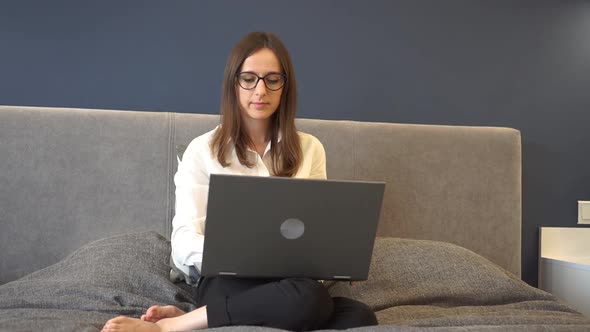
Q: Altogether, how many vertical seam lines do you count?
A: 2